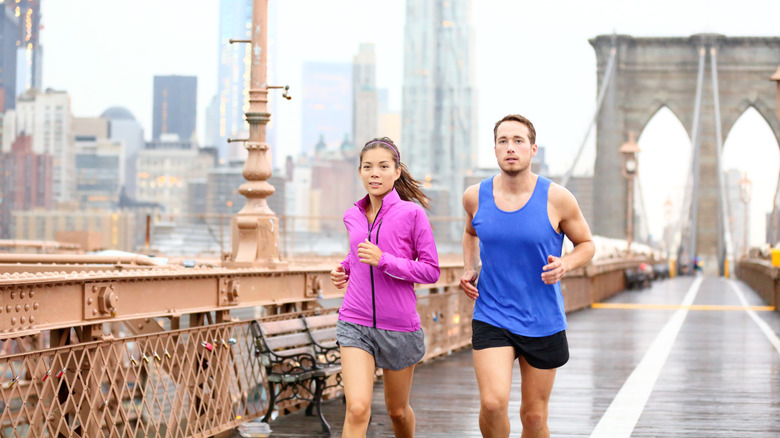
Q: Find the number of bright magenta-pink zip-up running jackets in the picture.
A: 1